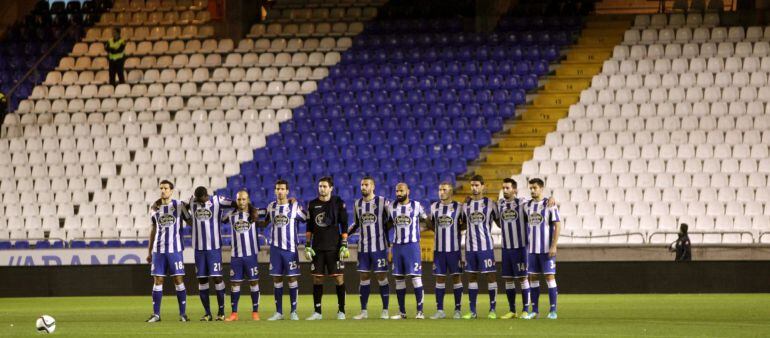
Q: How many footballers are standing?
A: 11